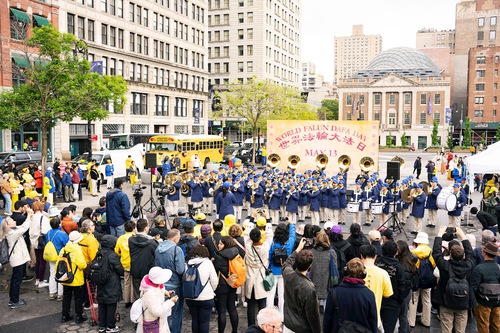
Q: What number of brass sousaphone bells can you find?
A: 6